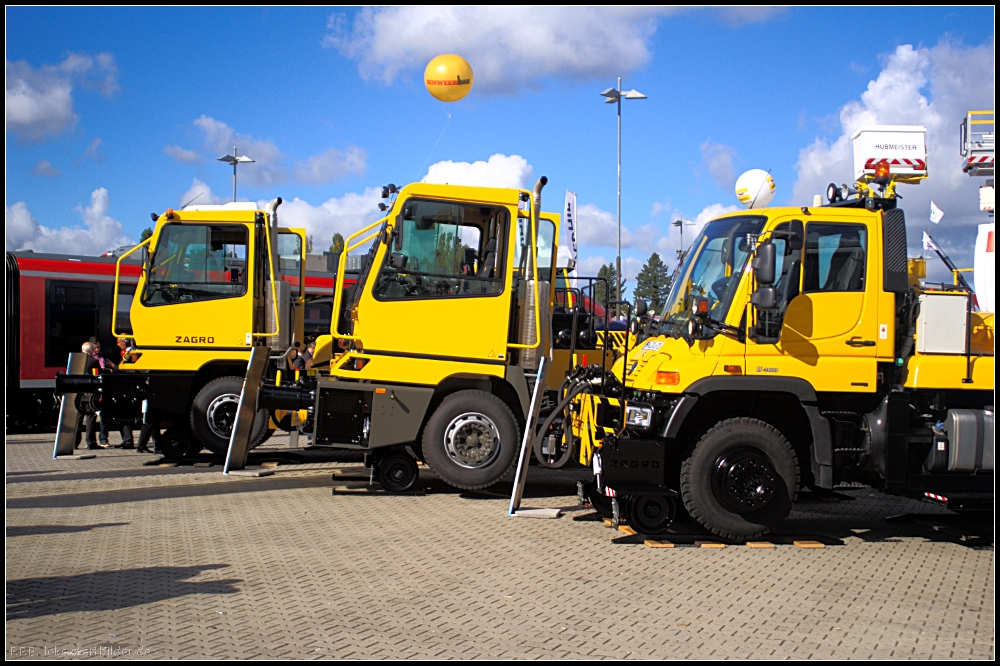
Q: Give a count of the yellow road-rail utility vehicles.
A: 3